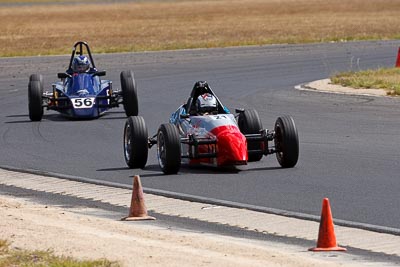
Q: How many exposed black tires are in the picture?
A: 6